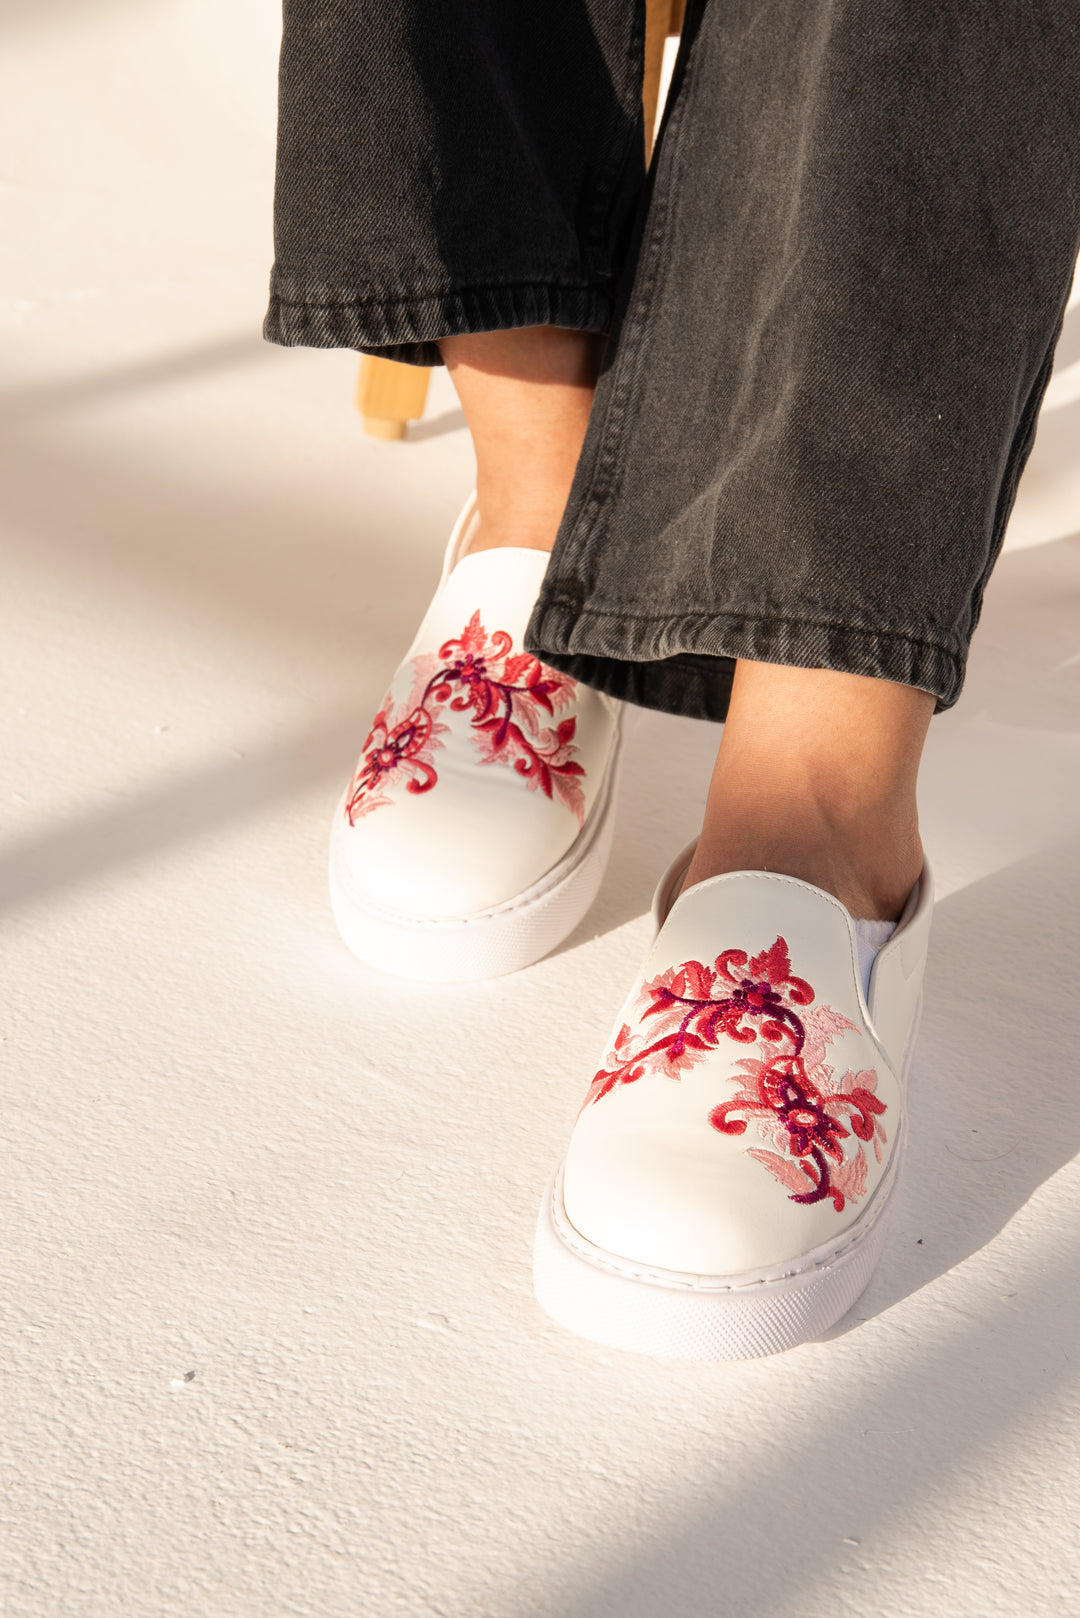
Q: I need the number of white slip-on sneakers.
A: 2